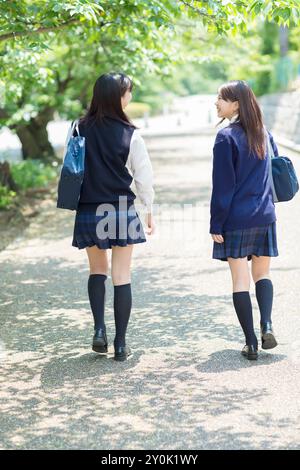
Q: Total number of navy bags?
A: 2